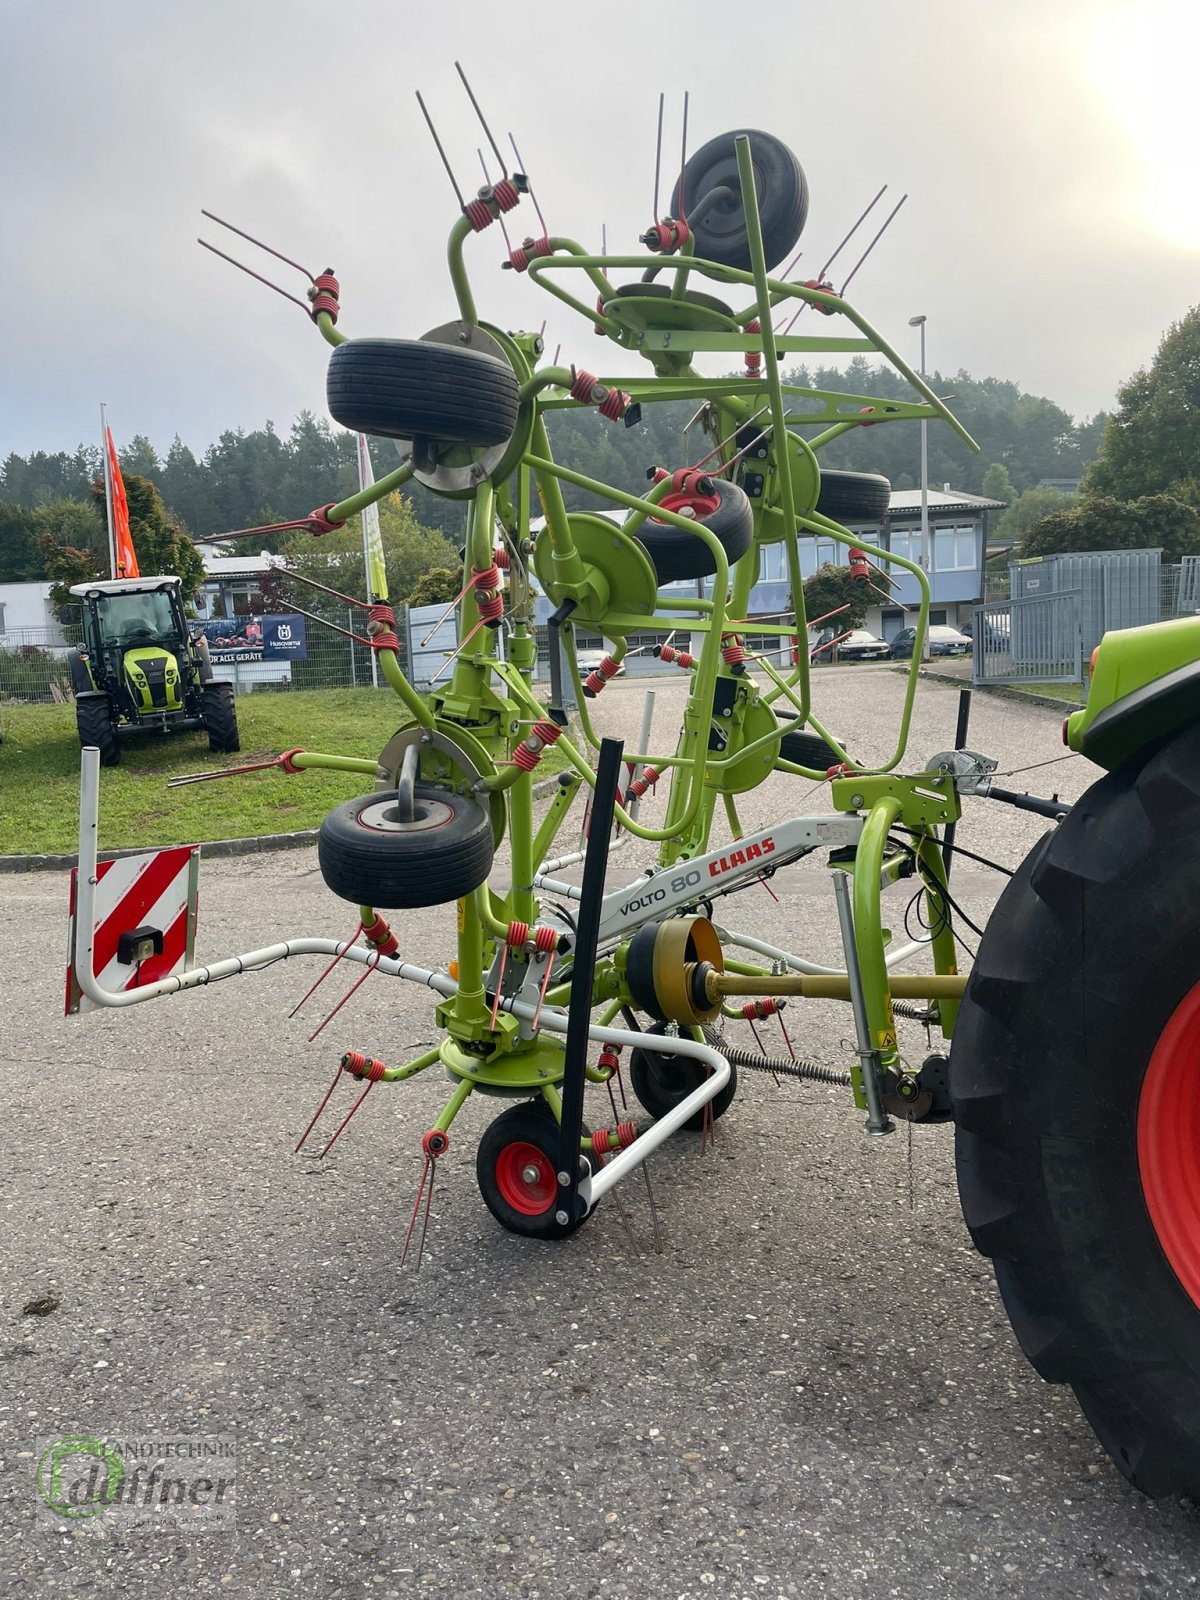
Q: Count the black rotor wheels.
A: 8